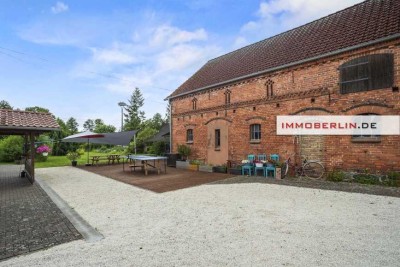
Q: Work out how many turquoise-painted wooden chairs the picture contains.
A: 3